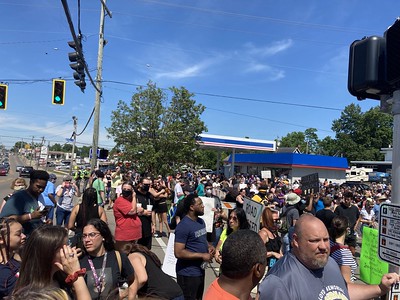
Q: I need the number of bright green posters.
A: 1